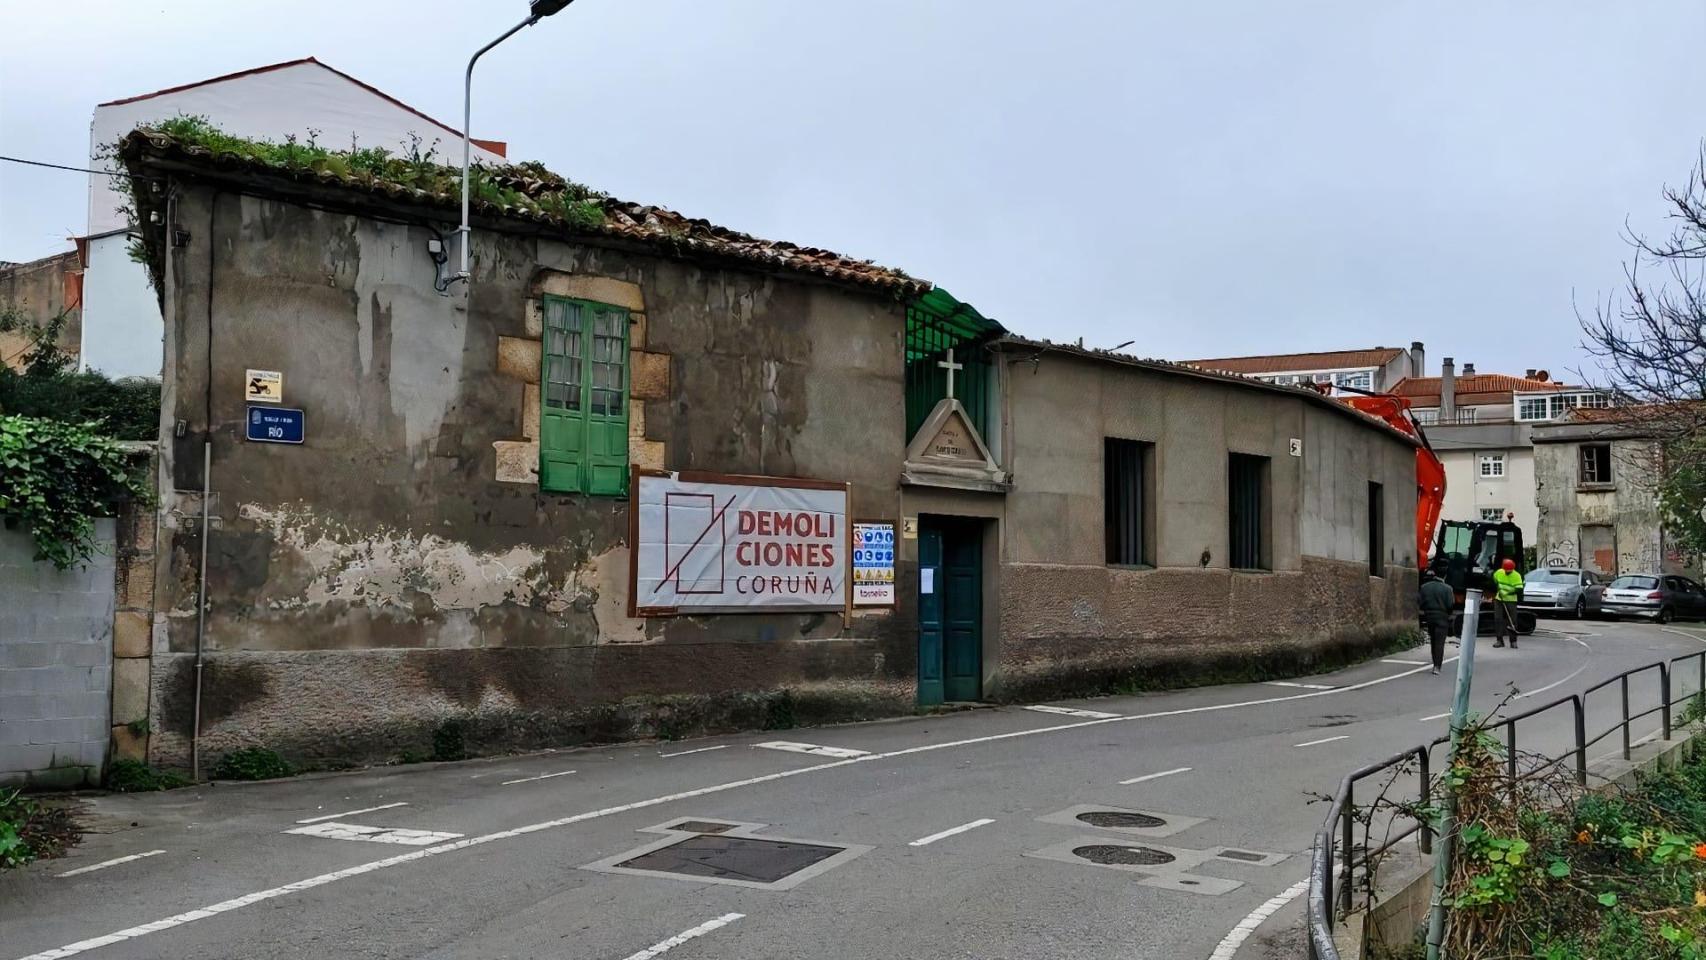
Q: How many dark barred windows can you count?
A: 3